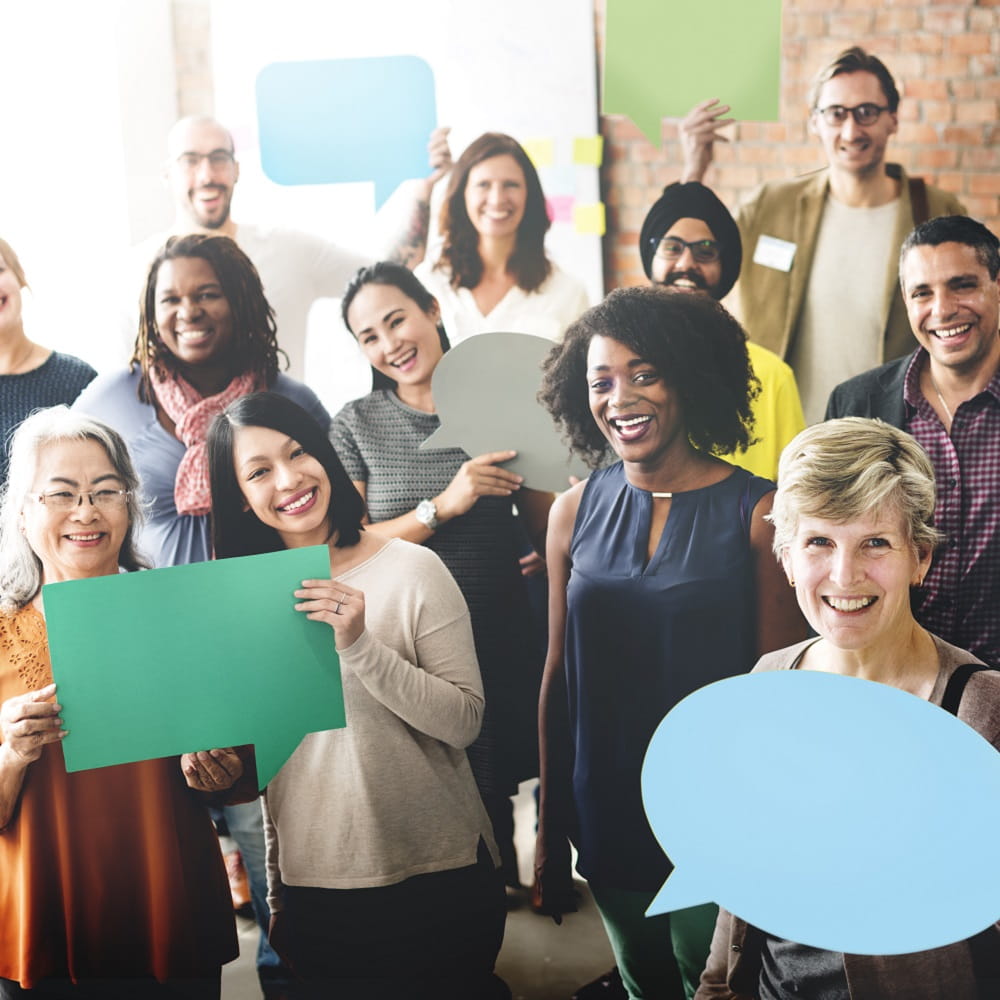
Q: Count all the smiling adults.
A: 12